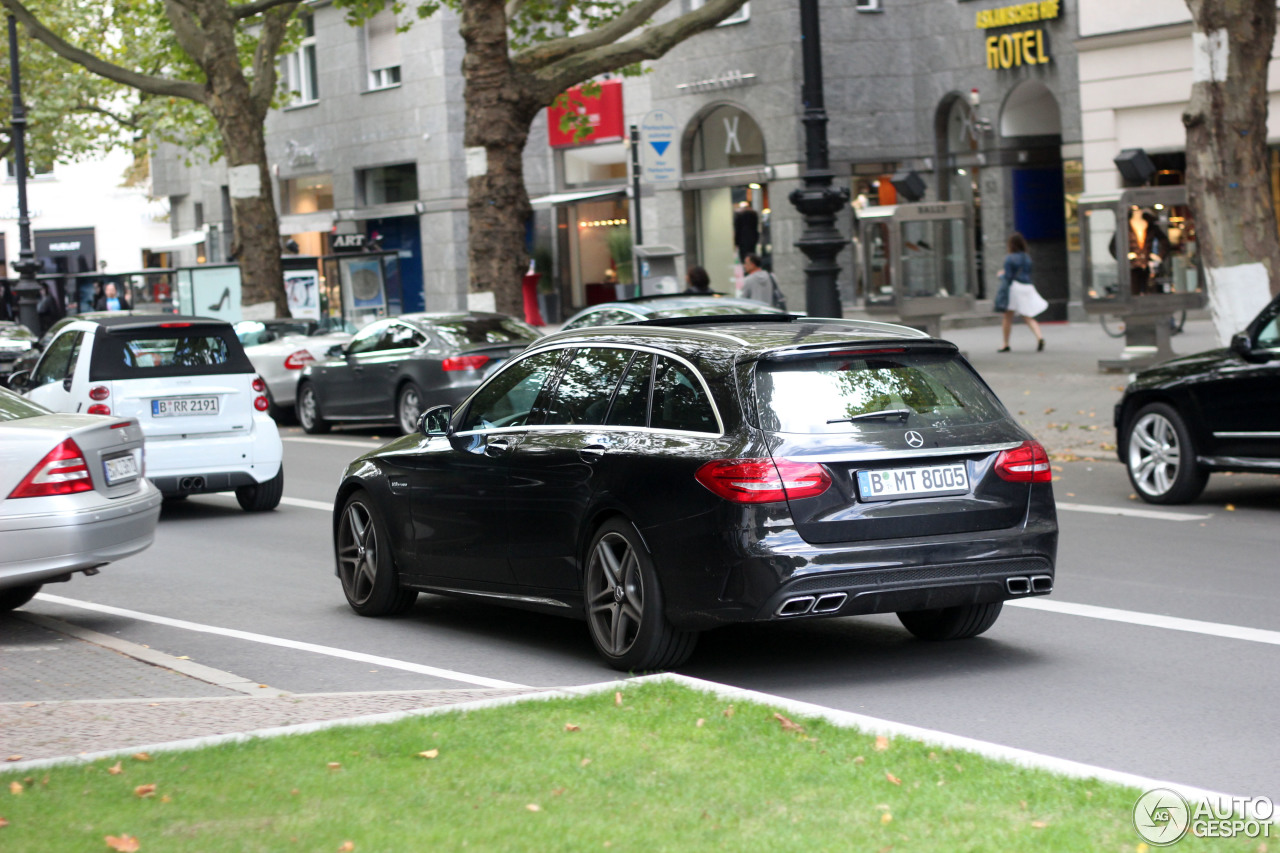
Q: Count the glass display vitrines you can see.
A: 2